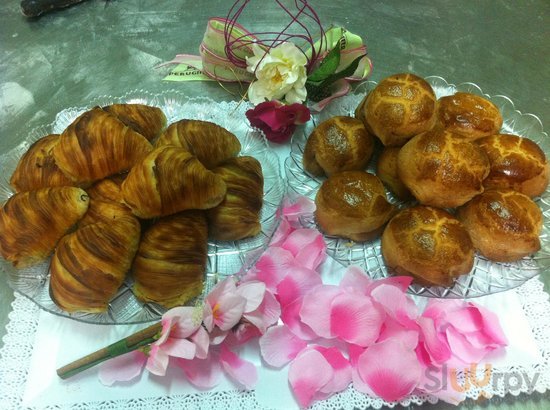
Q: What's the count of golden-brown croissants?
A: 10